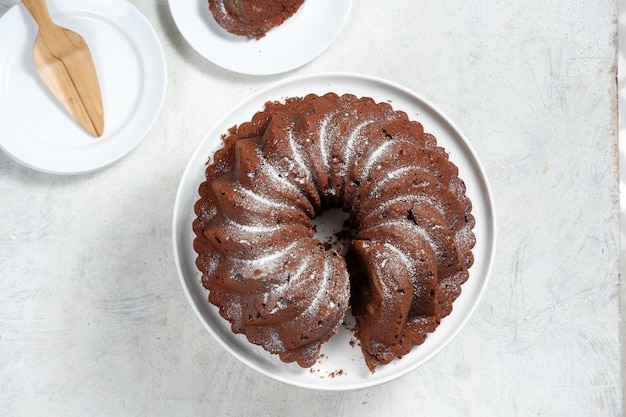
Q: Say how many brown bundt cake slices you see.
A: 1